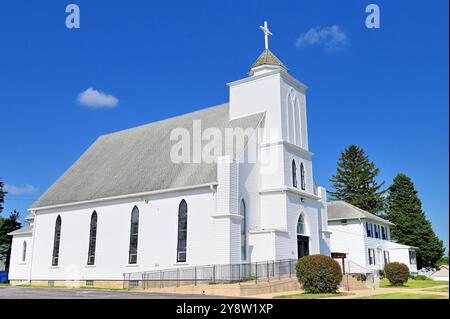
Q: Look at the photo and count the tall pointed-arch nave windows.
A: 4